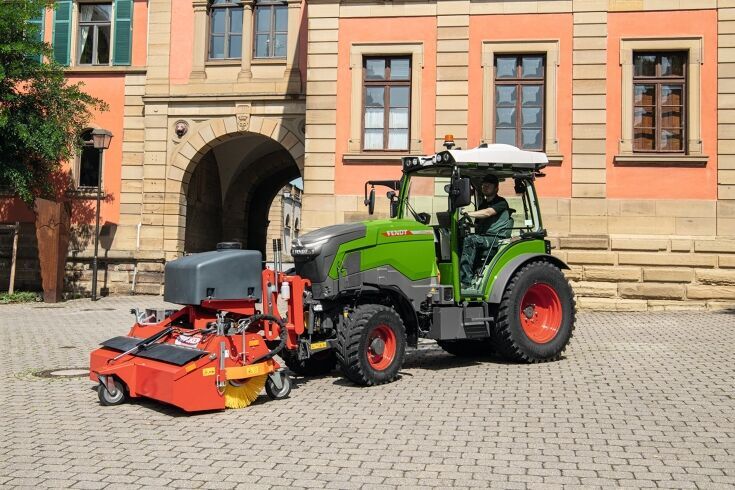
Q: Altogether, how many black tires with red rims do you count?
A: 2